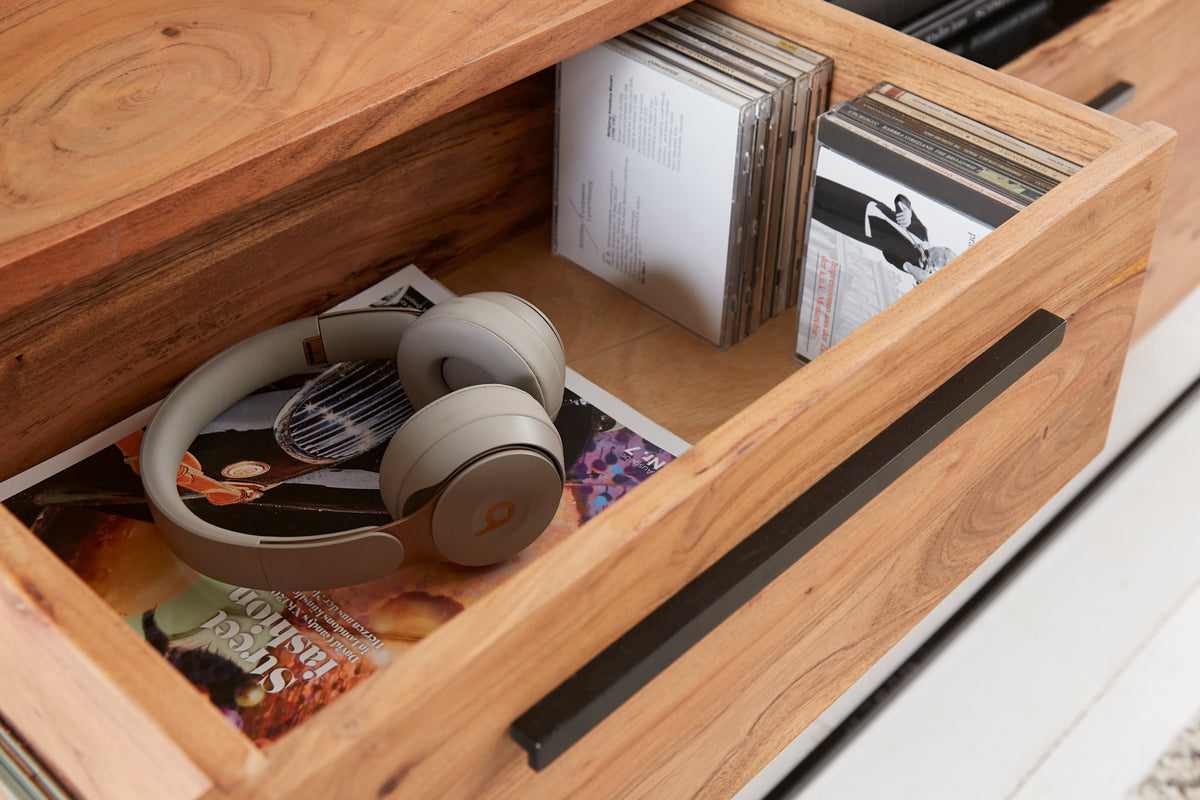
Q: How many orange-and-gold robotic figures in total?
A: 0